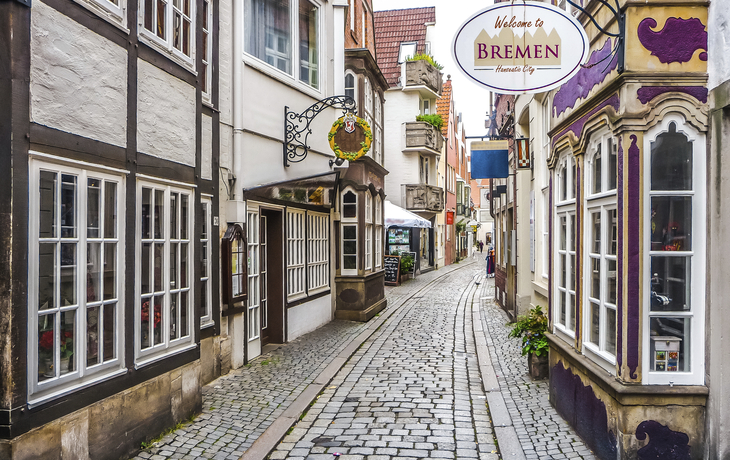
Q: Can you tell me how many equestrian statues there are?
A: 0